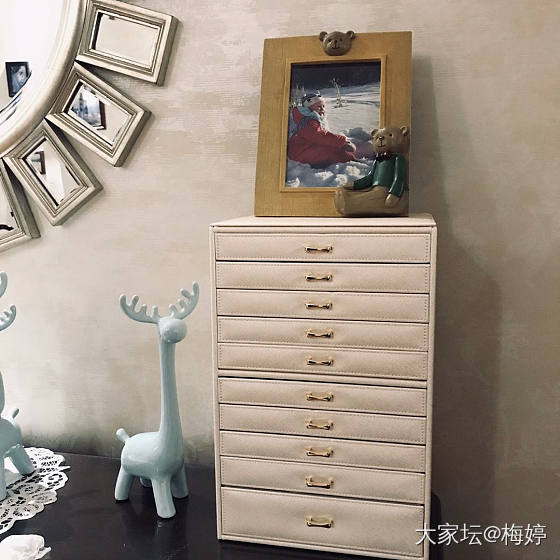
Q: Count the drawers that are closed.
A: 10